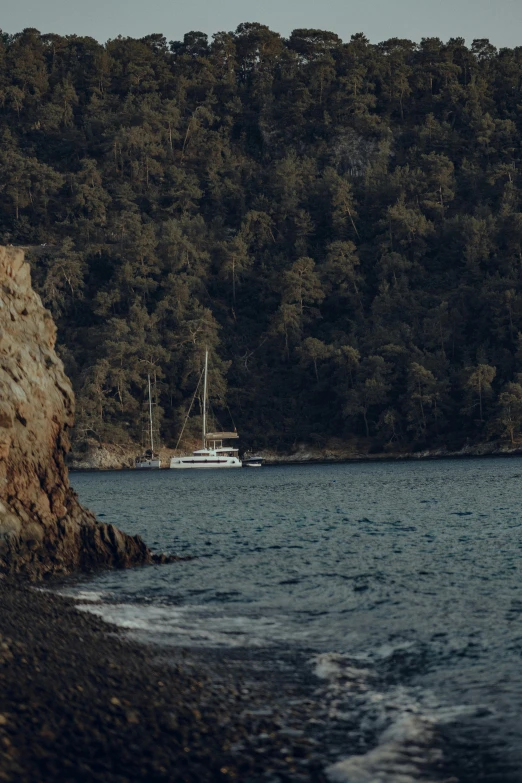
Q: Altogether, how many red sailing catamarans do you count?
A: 0